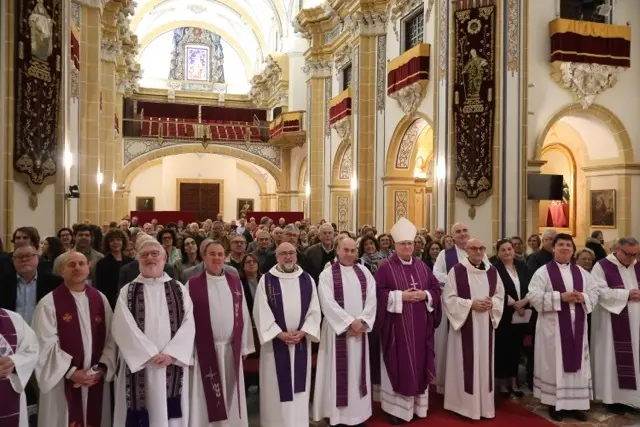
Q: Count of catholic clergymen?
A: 11